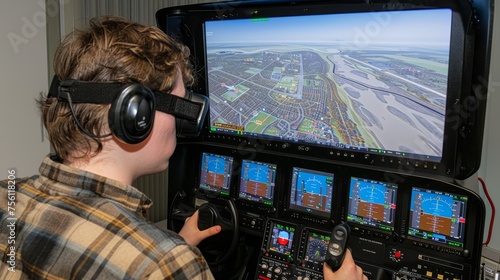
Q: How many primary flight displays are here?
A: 5